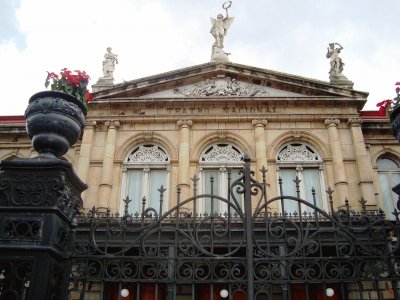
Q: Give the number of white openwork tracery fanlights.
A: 3